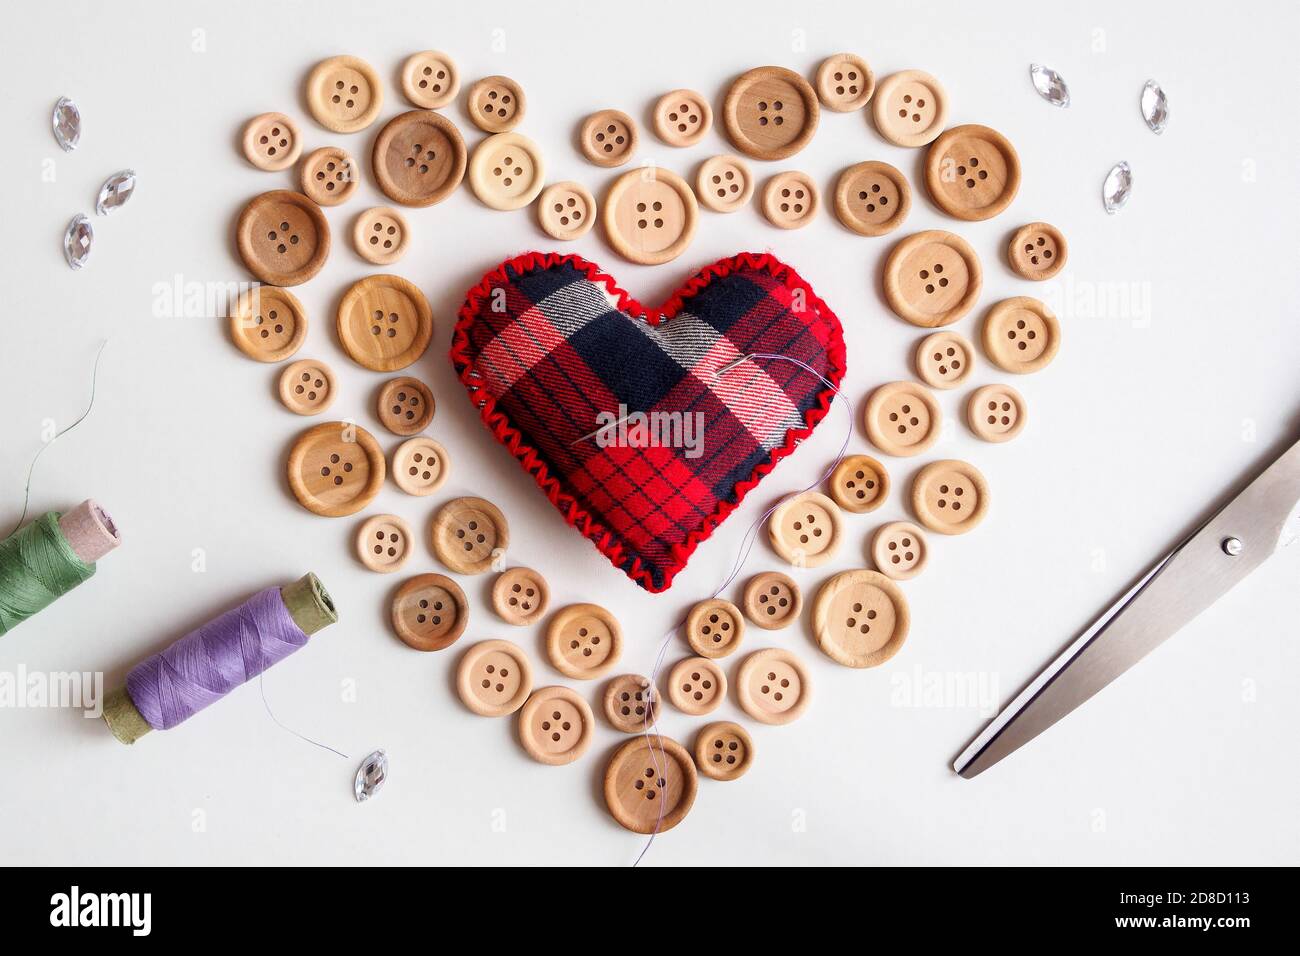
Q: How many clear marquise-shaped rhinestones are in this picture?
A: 7